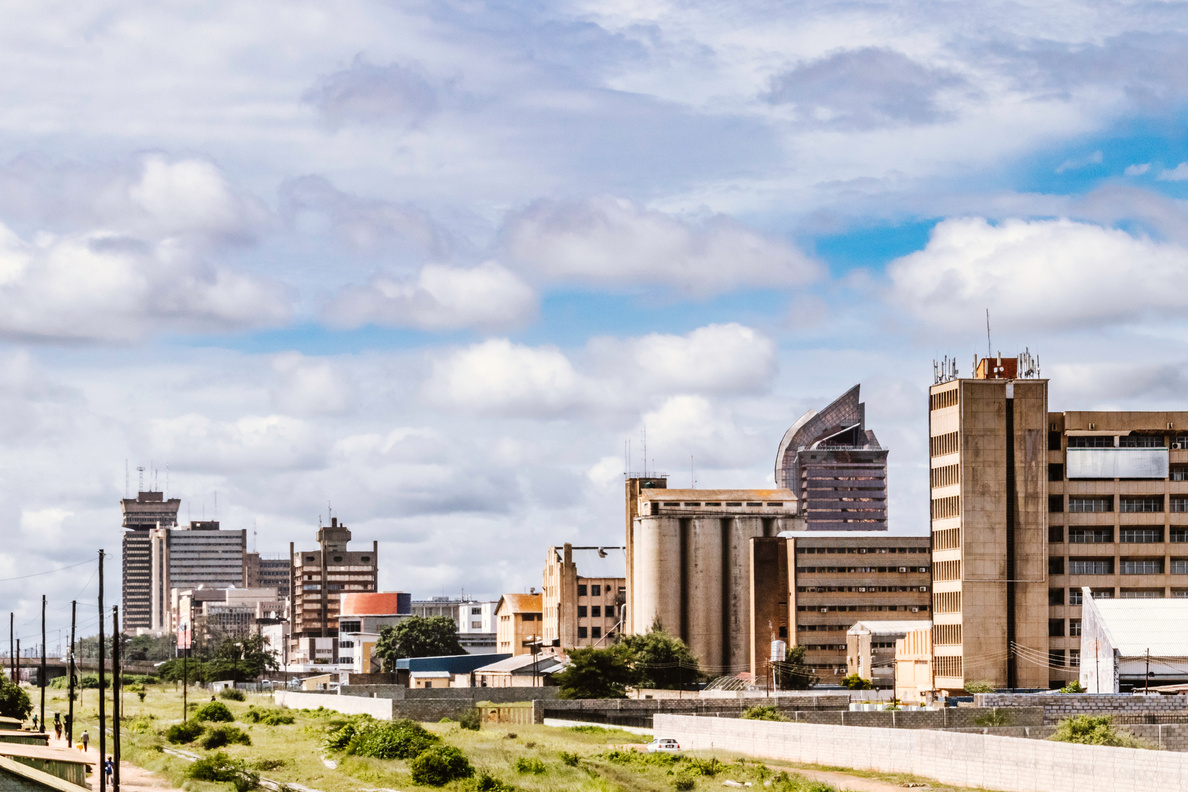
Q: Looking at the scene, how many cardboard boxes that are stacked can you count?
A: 0